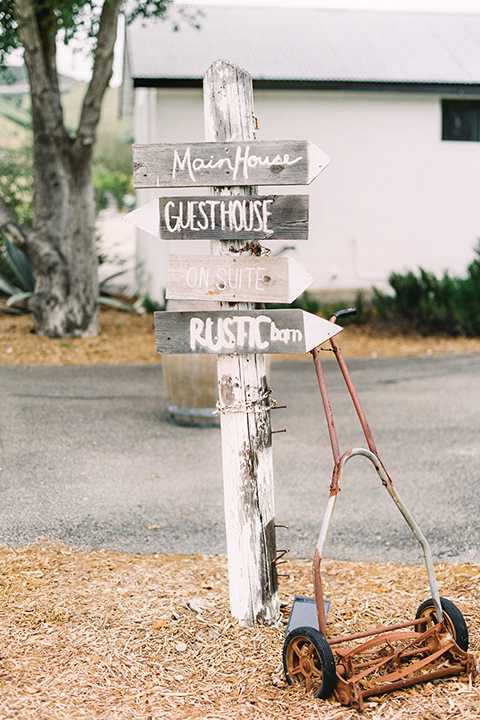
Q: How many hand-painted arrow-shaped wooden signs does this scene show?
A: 4